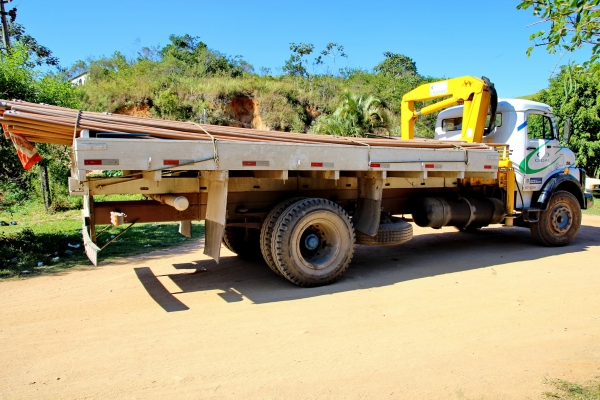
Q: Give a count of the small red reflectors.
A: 7